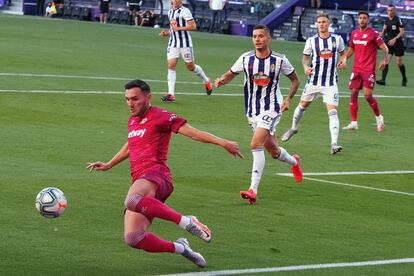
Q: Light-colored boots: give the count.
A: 6